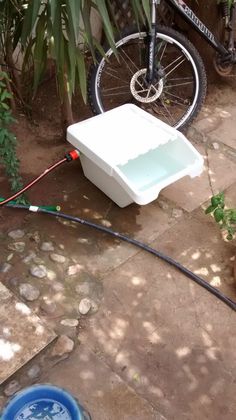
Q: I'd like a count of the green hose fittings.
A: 1